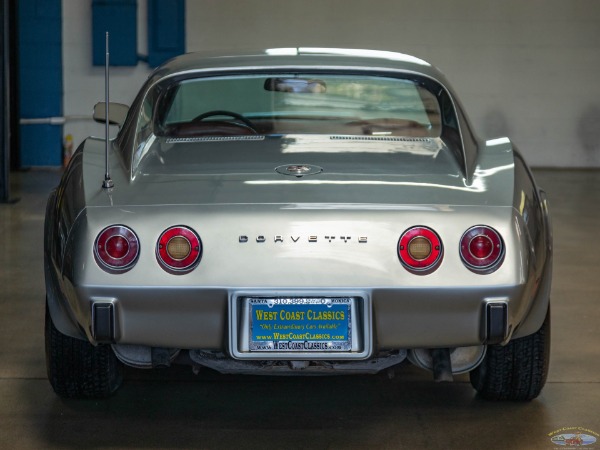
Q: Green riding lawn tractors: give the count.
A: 0